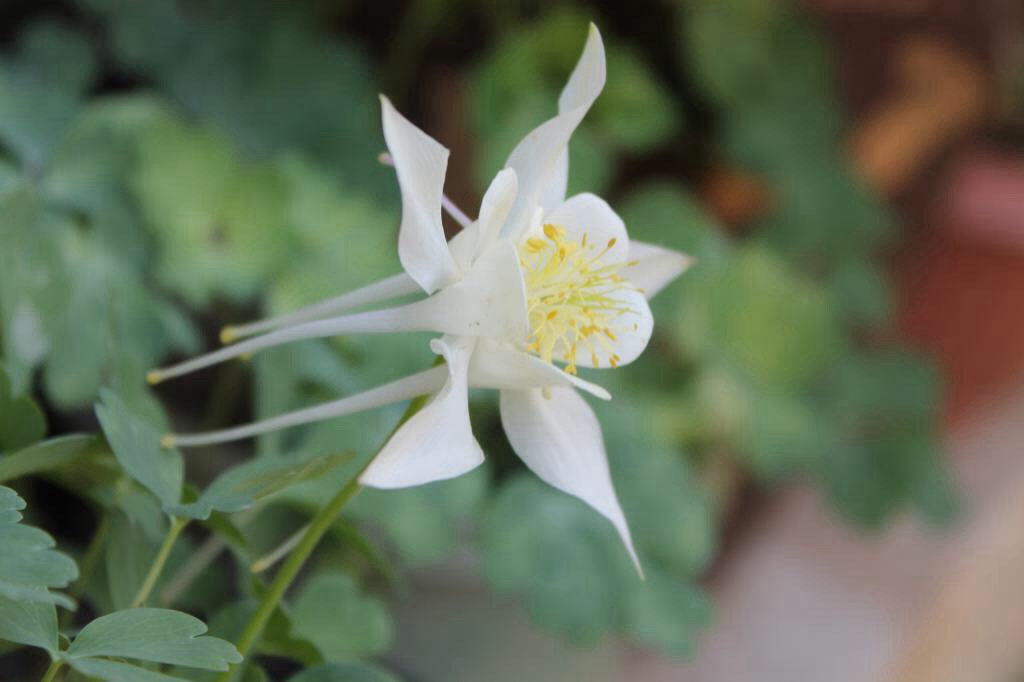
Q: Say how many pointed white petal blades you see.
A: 5